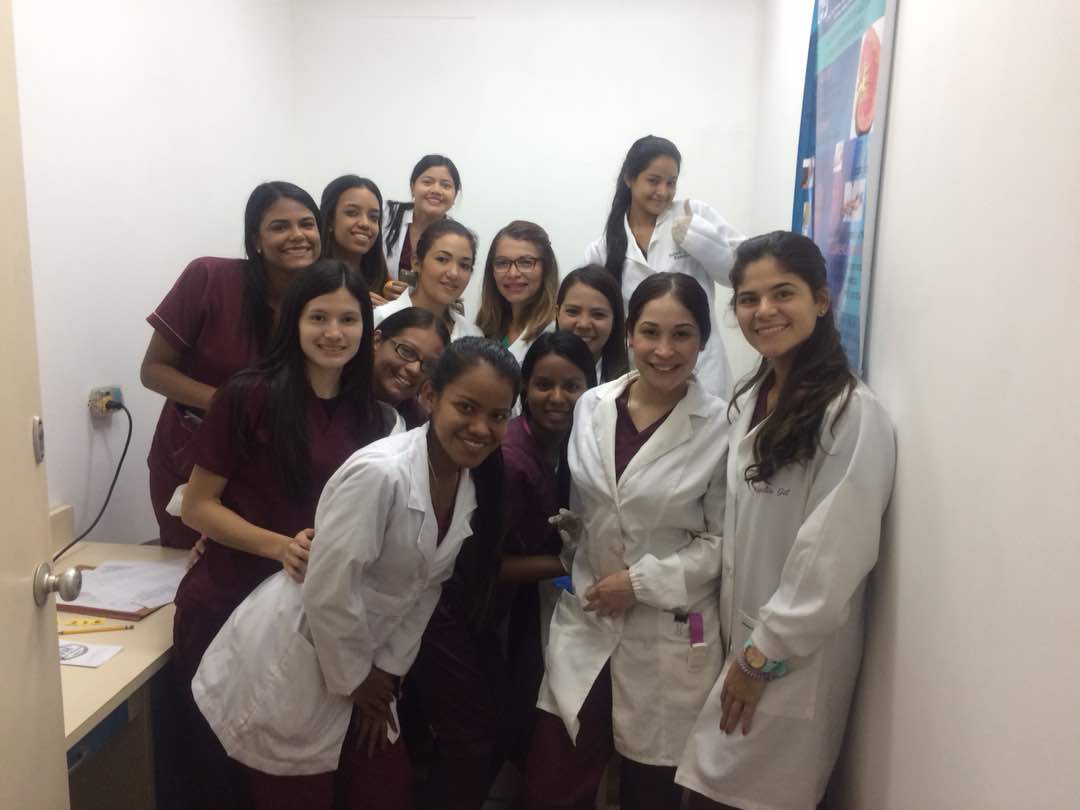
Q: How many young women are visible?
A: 13